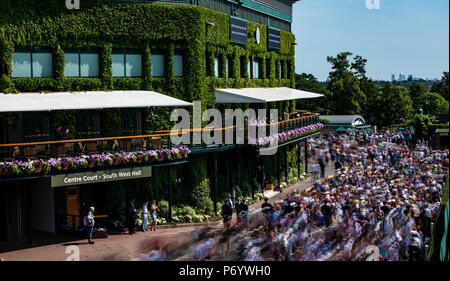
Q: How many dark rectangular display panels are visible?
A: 2